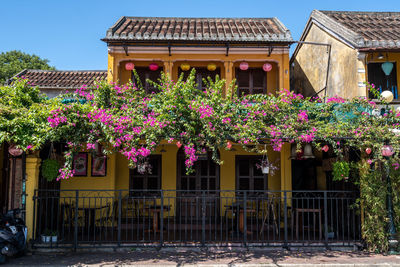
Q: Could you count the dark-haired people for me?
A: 0